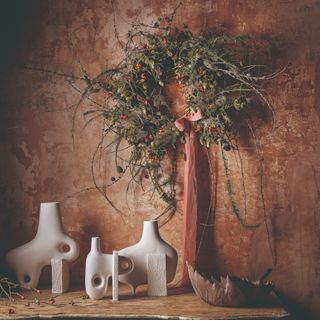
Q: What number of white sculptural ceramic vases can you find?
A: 3